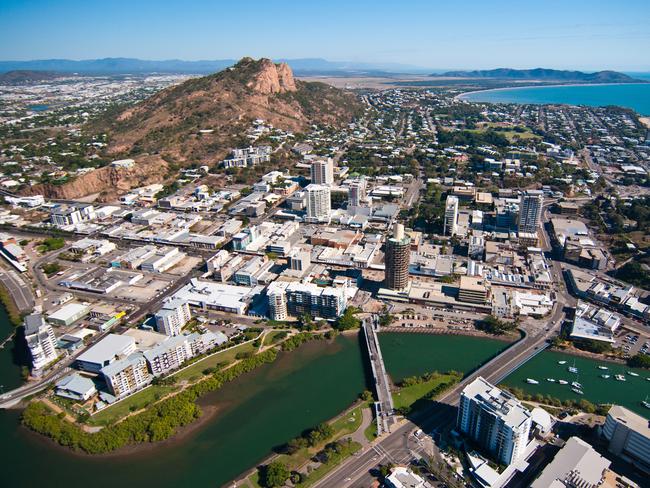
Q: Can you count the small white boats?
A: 13